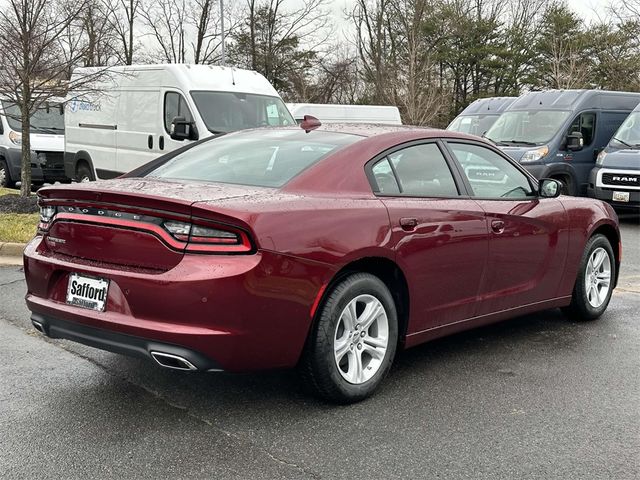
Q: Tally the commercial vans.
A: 6